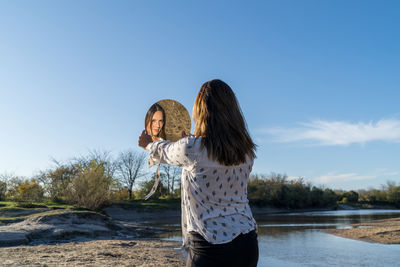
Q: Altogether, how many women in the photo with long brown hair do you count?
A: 1